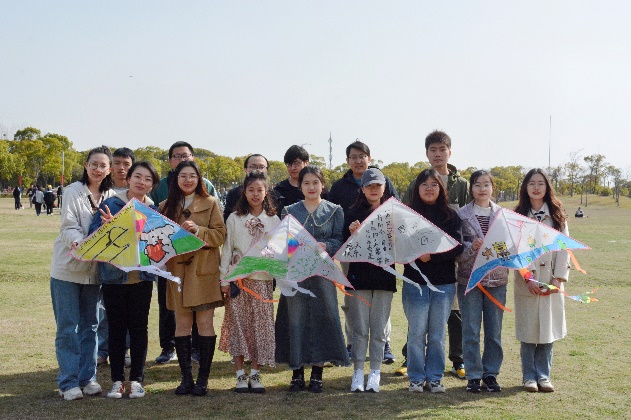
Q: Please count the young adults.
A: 15